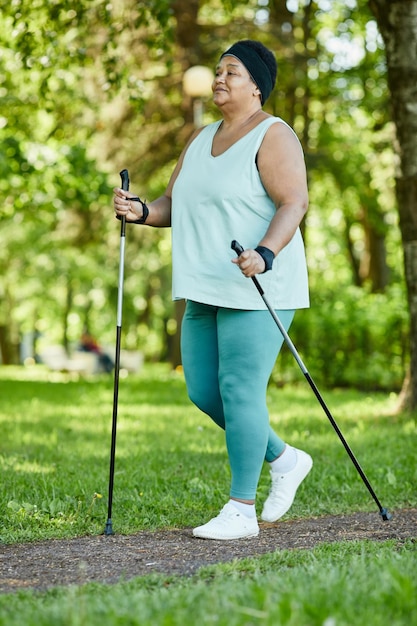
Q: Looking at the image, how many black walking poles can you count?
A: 2